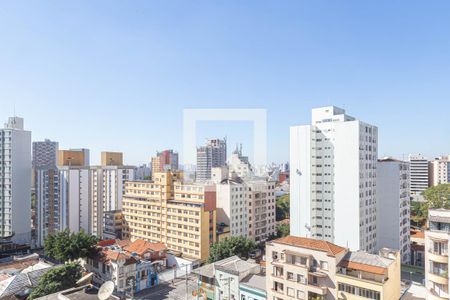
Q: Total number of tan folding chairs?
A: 0